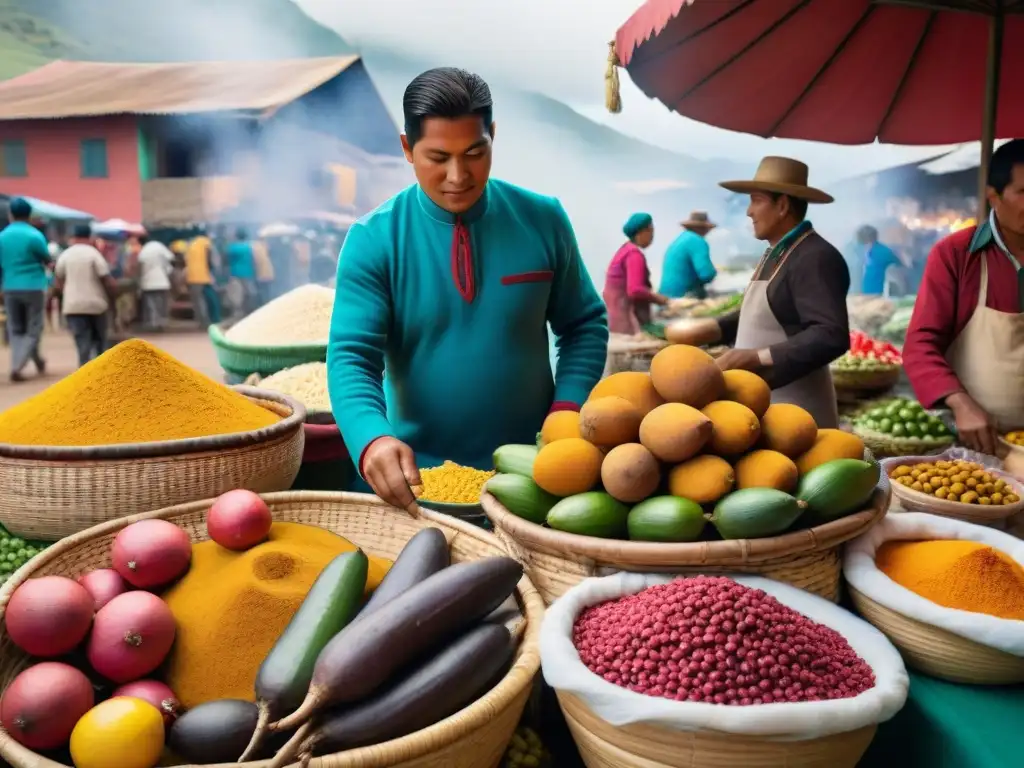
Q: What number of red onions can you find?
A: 7